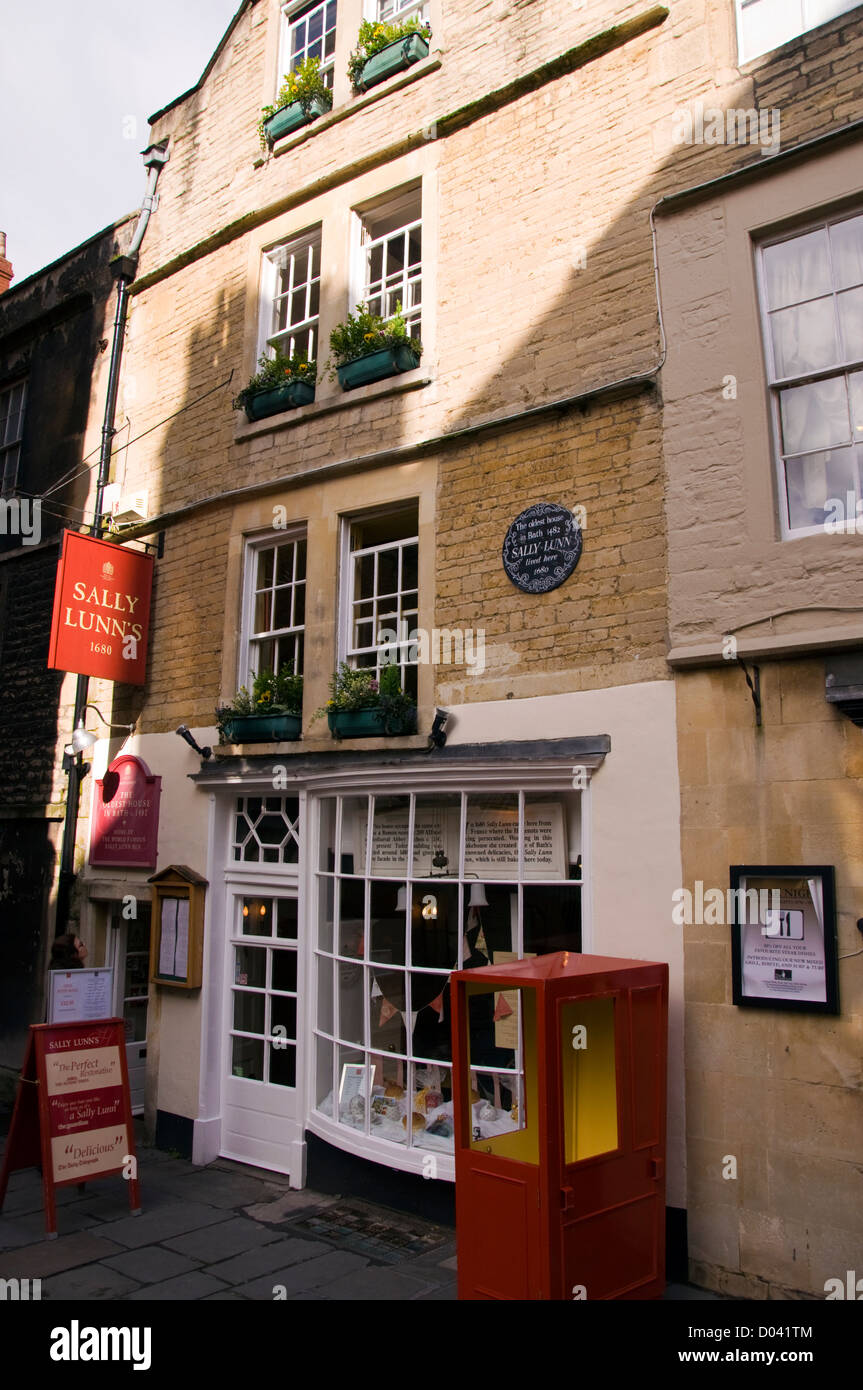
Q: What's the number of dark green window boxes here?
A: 6